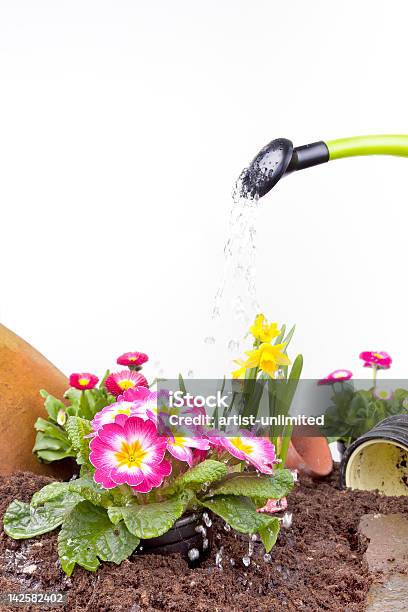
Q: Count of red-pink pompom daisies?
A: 5